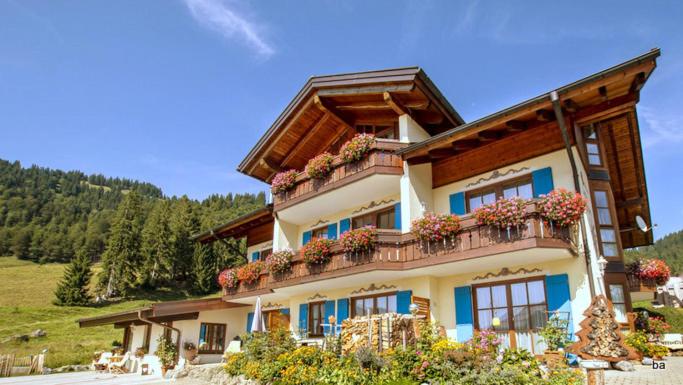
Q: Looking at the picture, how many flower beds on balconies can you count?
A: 12